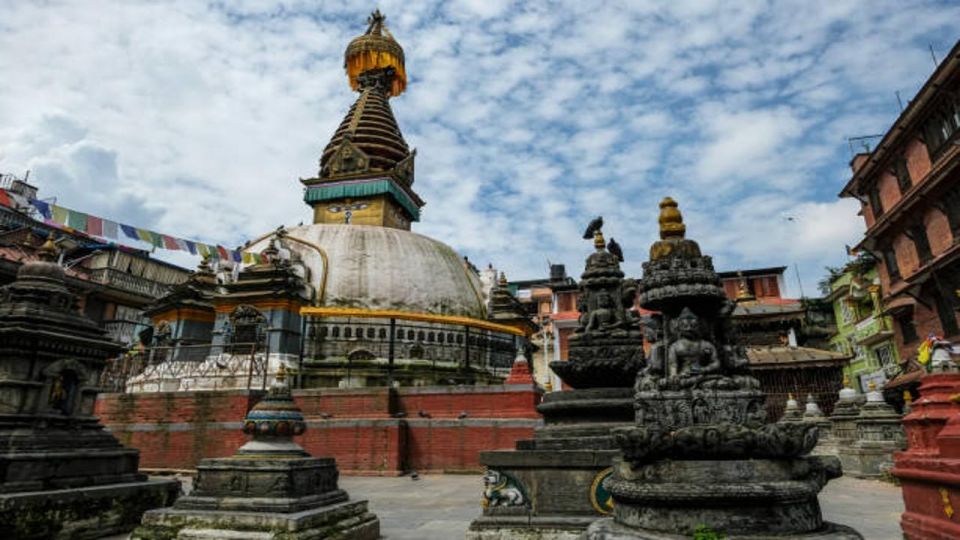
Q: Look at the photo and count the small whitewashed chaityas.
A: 4